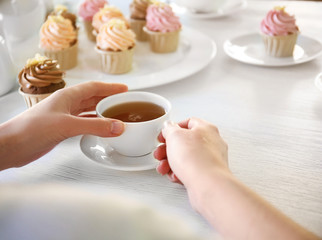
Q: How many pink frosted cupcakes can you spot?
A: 3